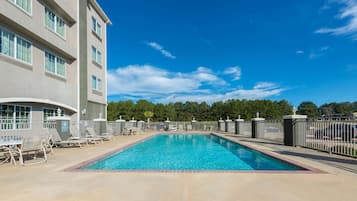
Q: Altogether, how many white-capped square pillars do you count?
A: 12